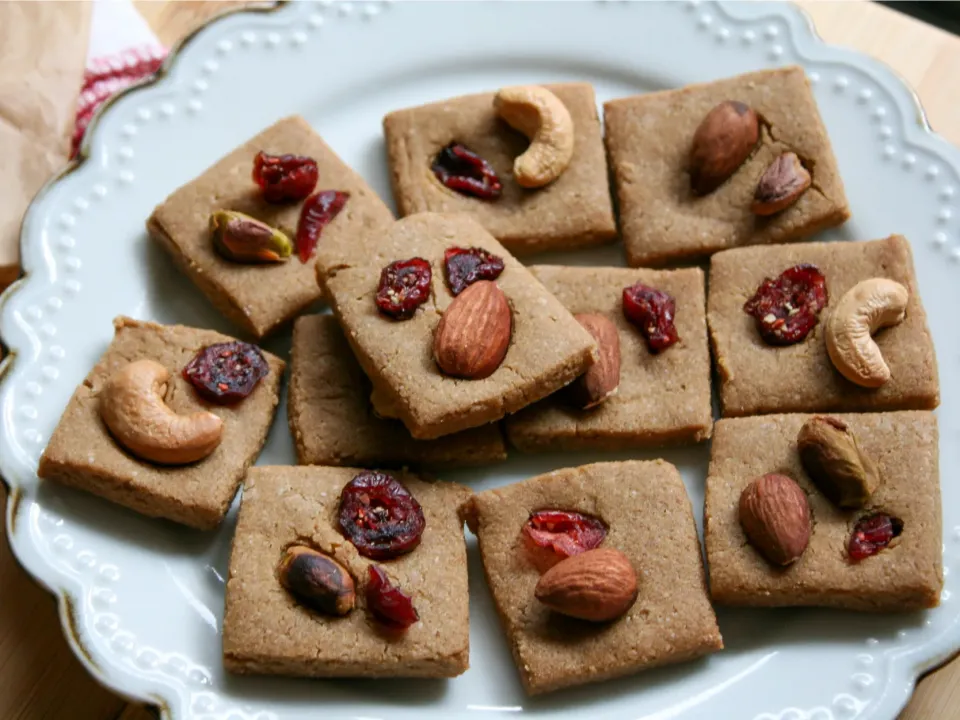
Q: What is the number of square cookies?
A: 11